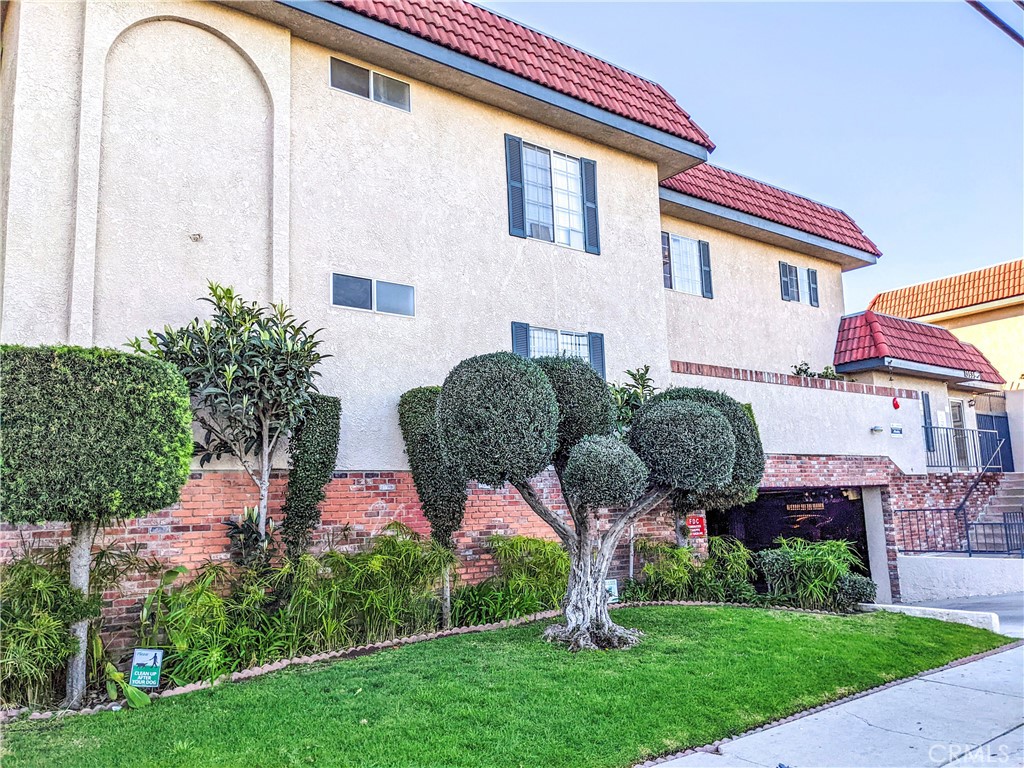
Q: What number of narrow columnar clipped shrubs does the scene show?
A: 2